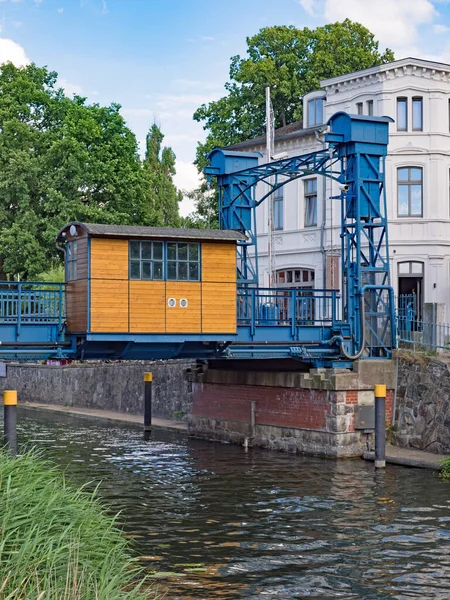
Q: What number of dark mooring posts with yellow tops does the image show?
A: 3